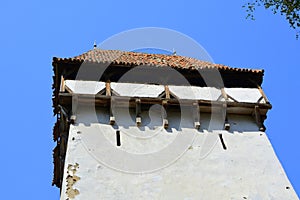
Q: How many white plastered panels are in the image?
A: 4